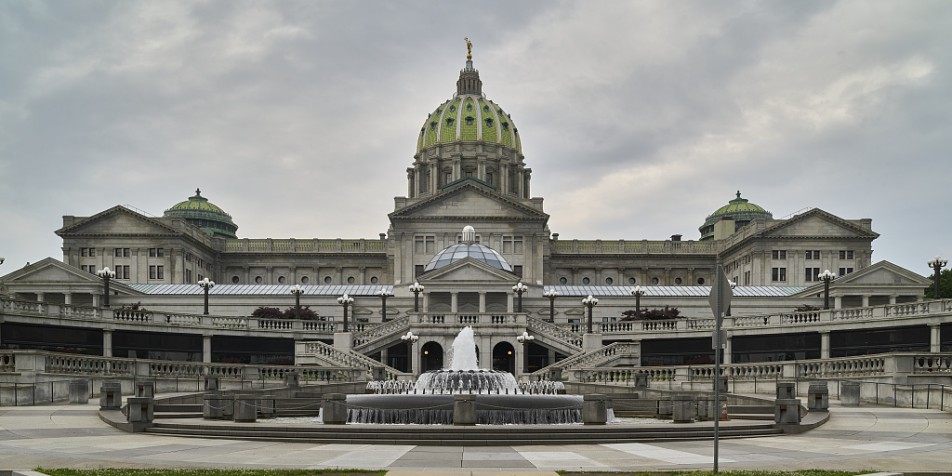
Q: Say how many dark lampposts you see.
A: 15